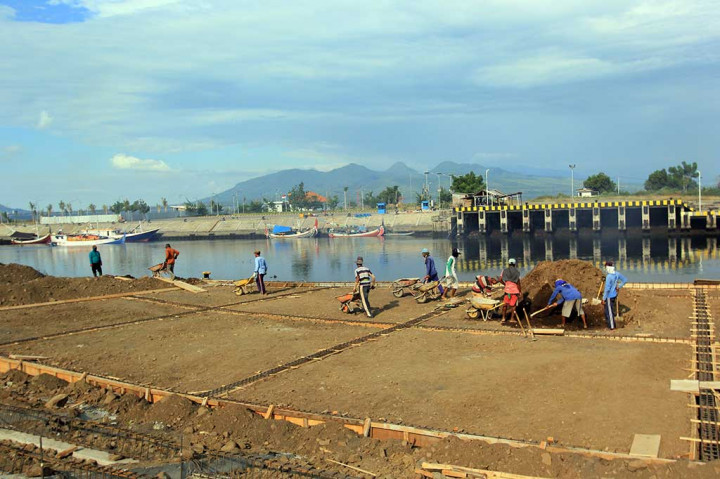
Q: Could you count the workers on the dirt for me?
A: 9